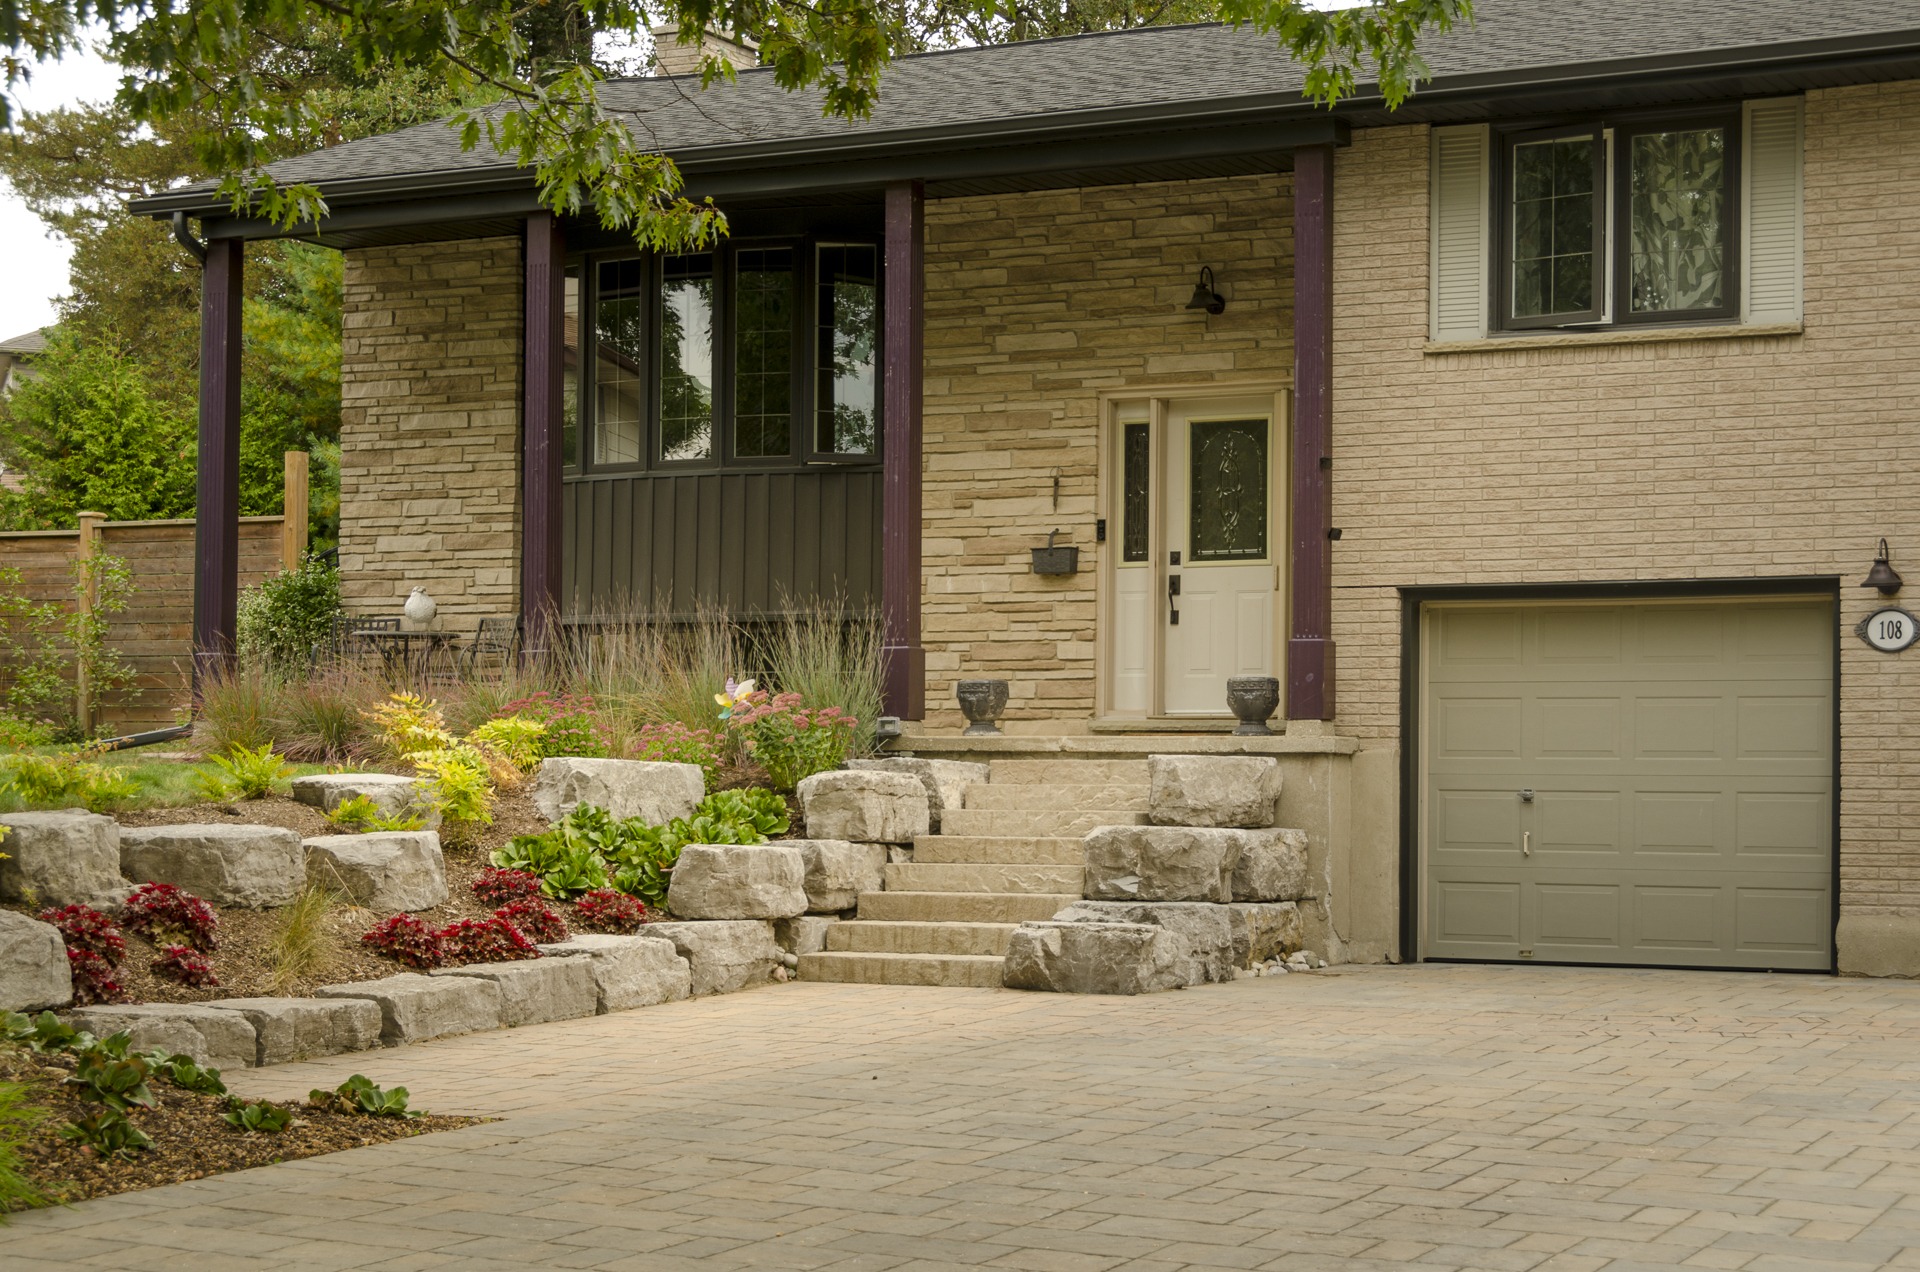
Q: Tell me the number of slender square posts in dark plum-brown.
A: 4